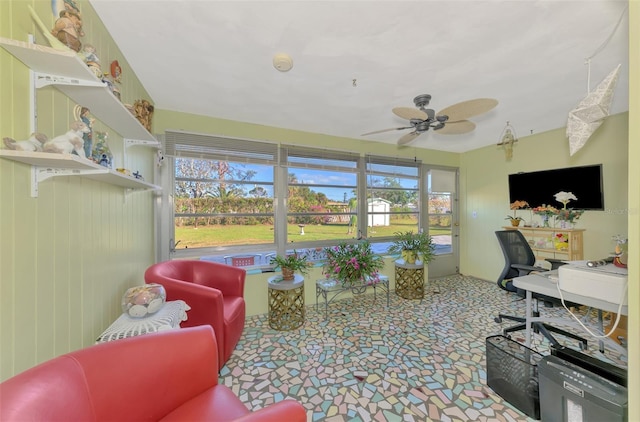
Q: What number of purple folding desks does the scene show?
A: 0